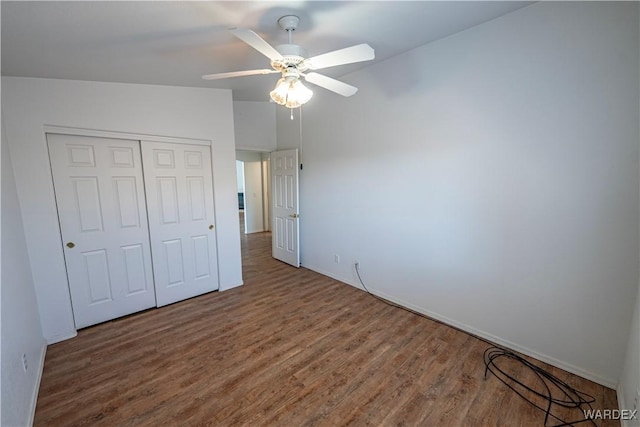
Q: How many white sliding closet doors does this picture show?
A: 2